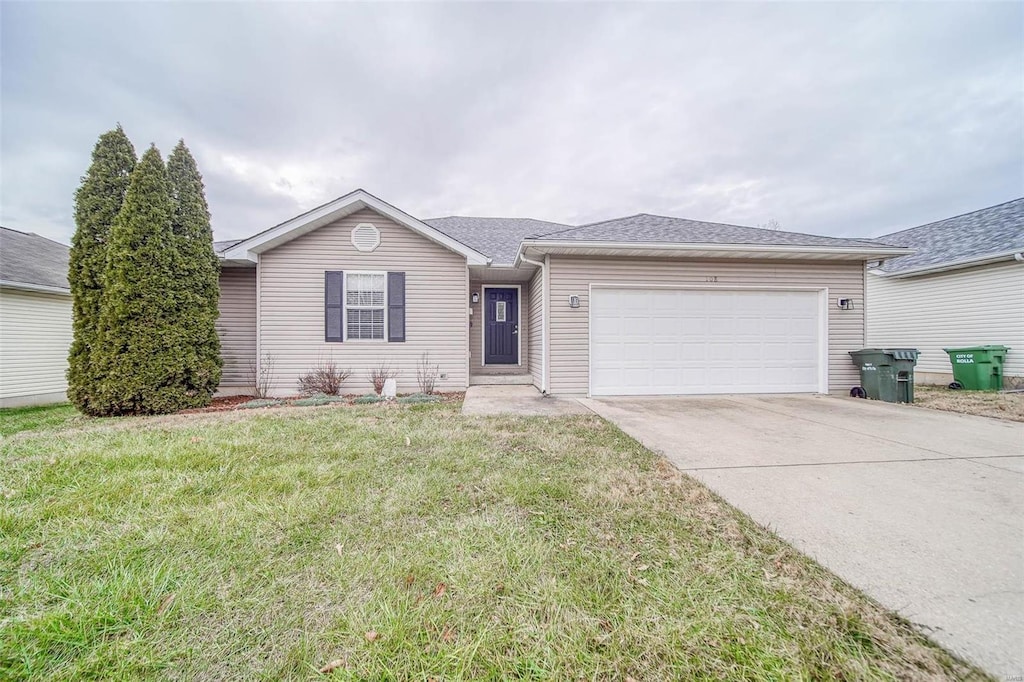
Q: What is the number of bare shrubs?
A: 4